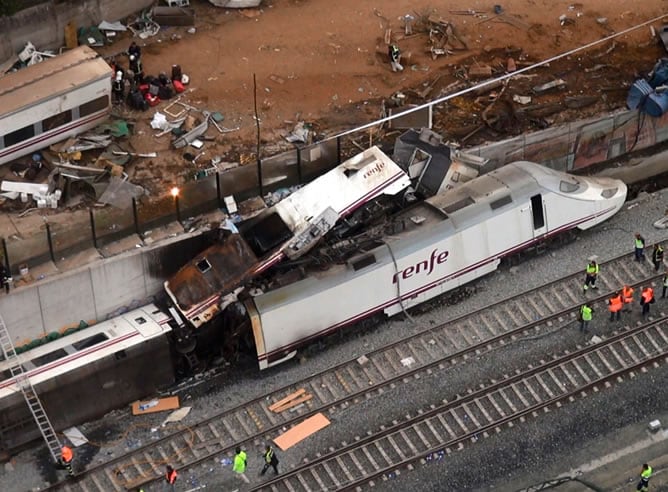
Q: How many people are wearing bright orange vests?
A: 5